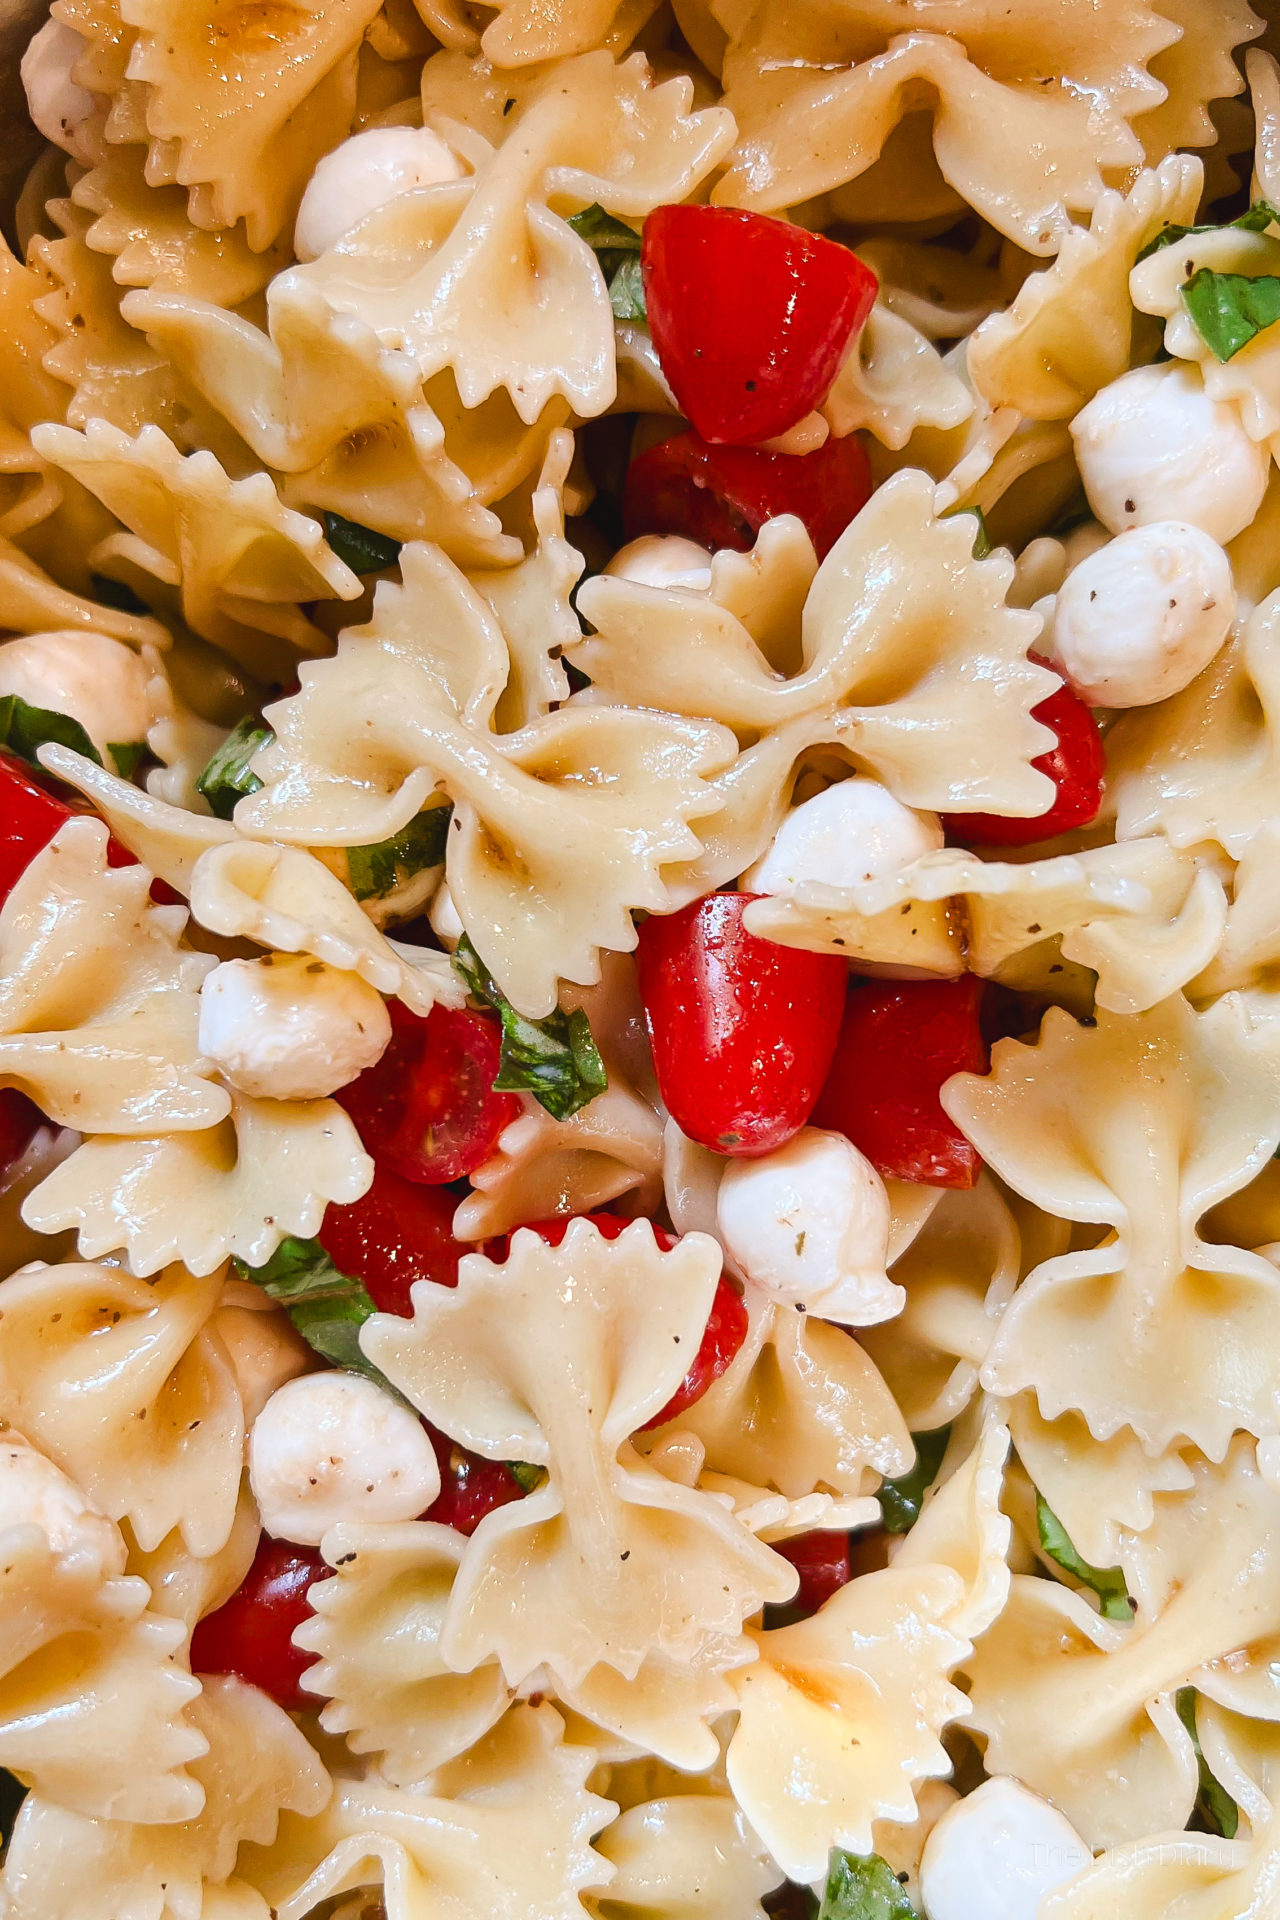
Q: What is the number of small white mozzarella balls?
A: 12